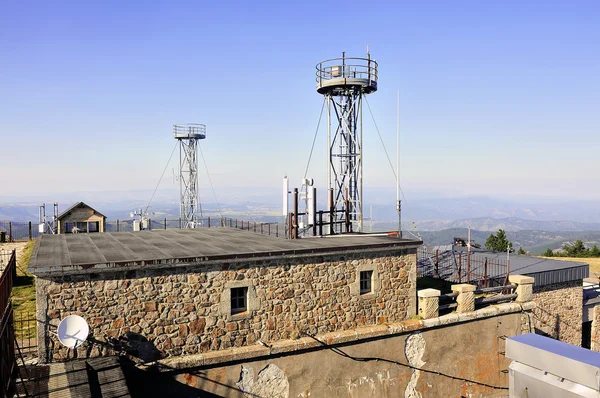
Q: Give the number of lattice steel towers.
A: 2